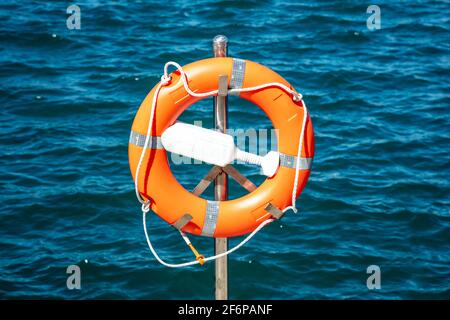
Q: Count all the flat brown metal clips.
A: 3